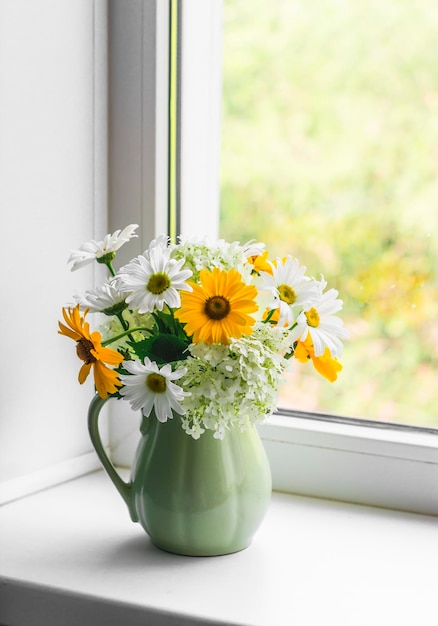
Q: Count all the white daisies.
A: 6